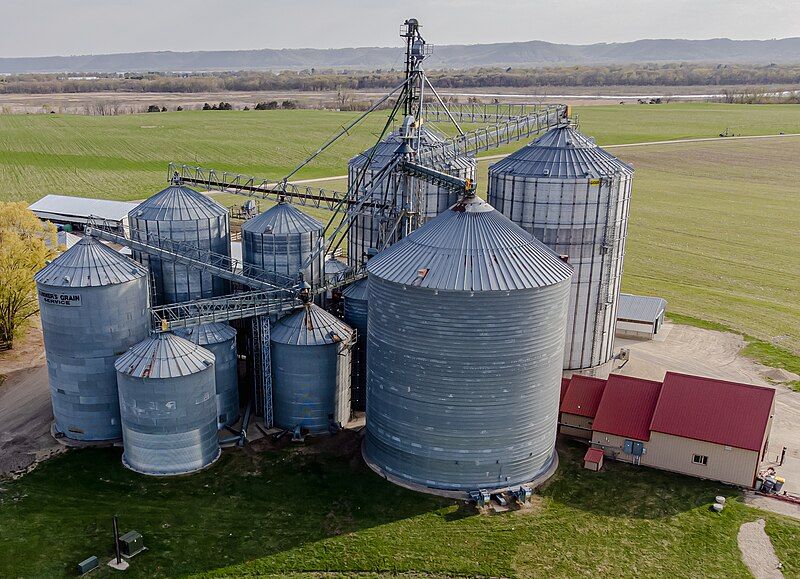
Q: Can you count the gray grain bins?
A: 11